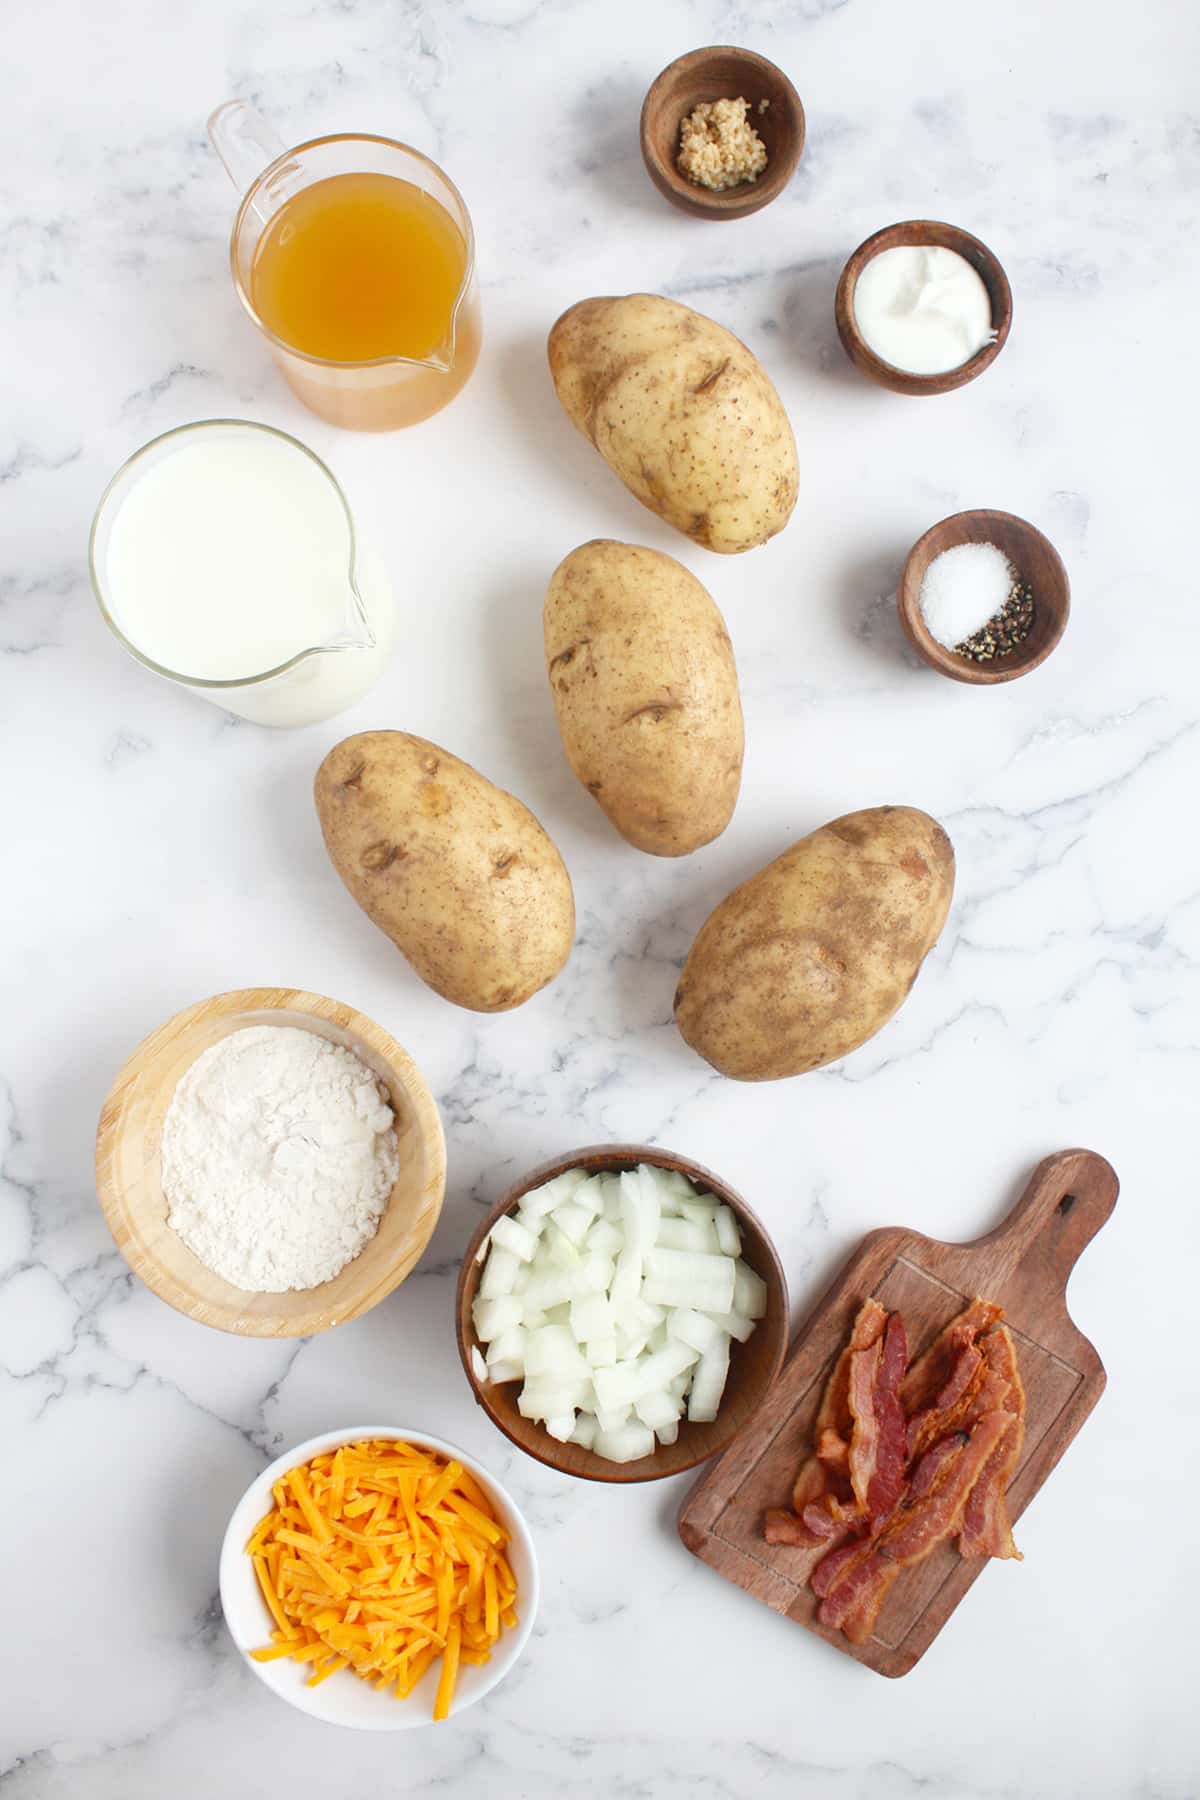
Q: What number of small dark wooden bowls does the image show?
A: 3